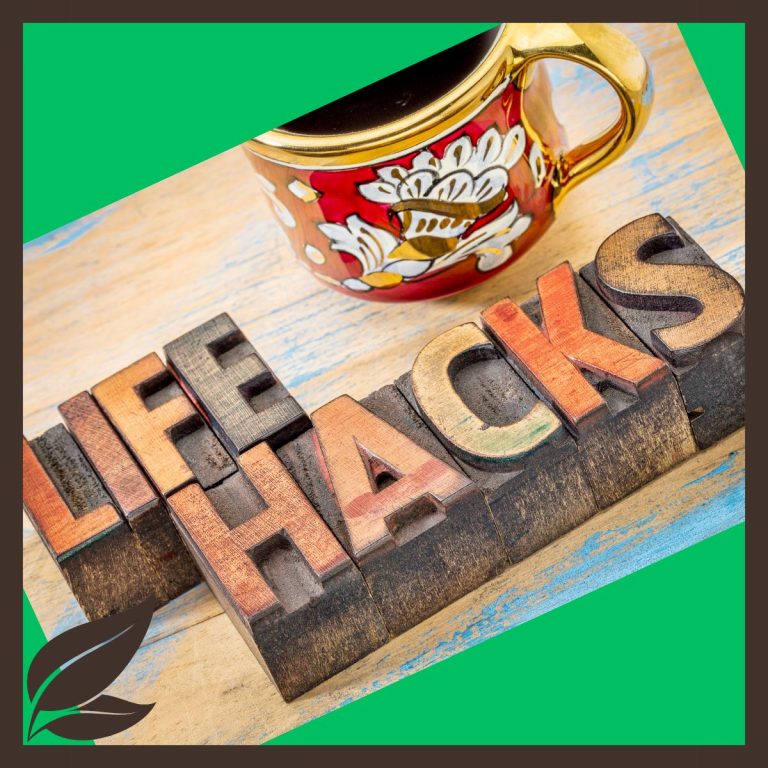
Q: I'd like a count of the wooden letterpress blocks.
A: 9